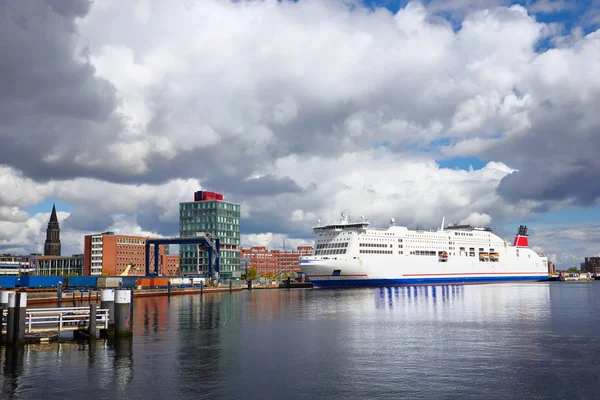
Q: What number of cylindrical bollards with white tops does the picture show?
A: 5